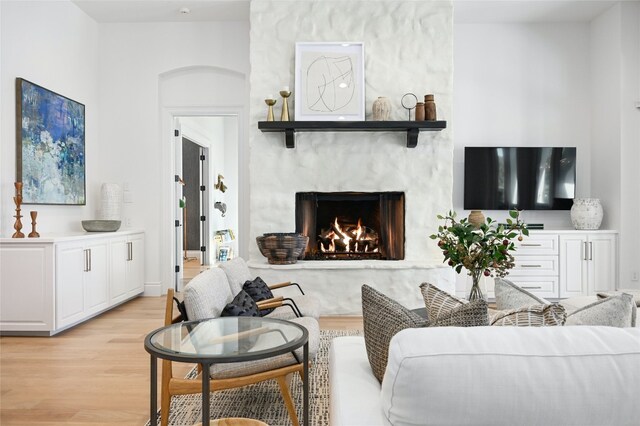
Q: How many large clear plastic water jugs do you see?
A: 0